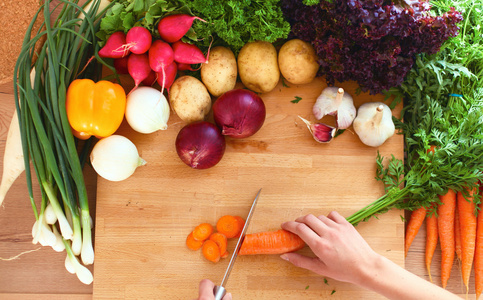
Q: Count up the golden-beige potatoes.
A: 4